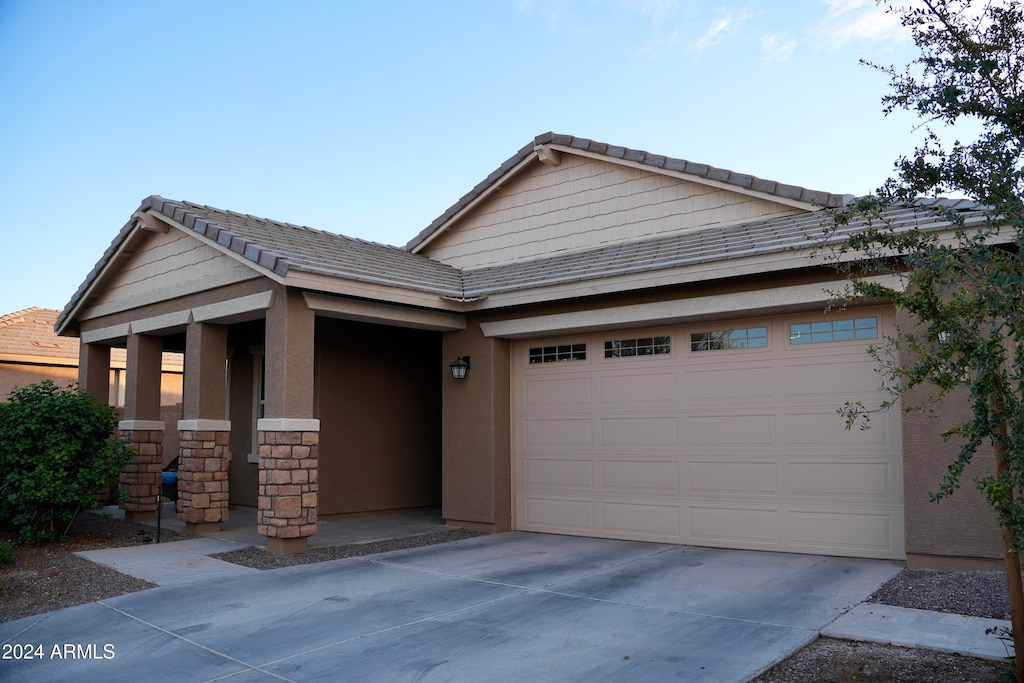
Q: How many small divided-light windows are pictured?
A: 4